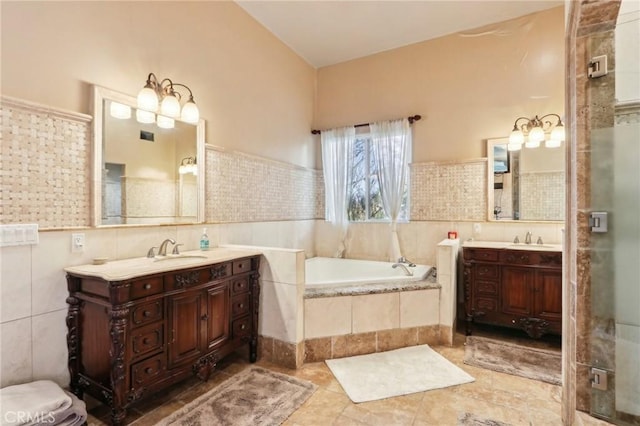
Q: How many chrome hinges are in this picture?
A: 3